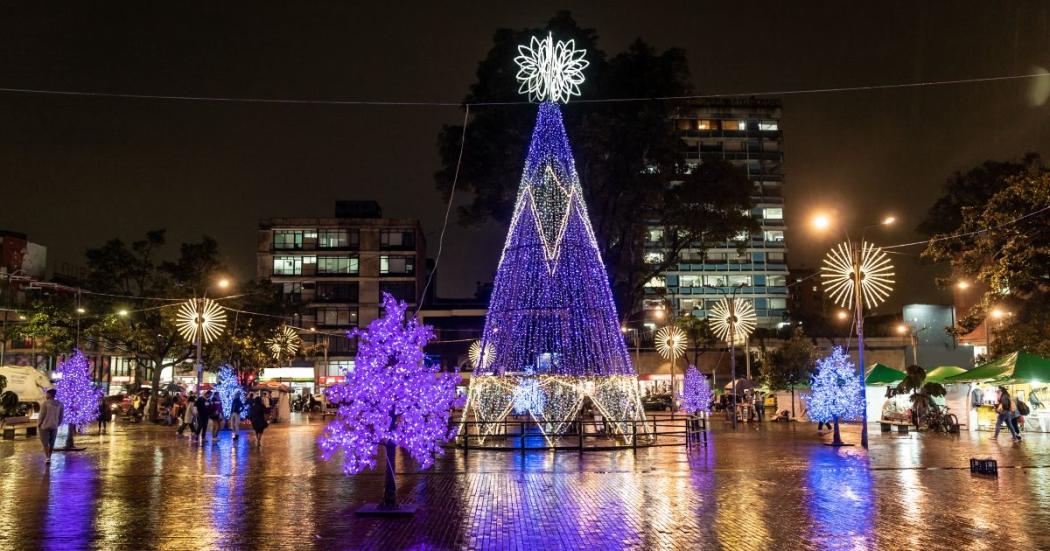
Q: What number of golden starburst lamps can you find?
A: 6